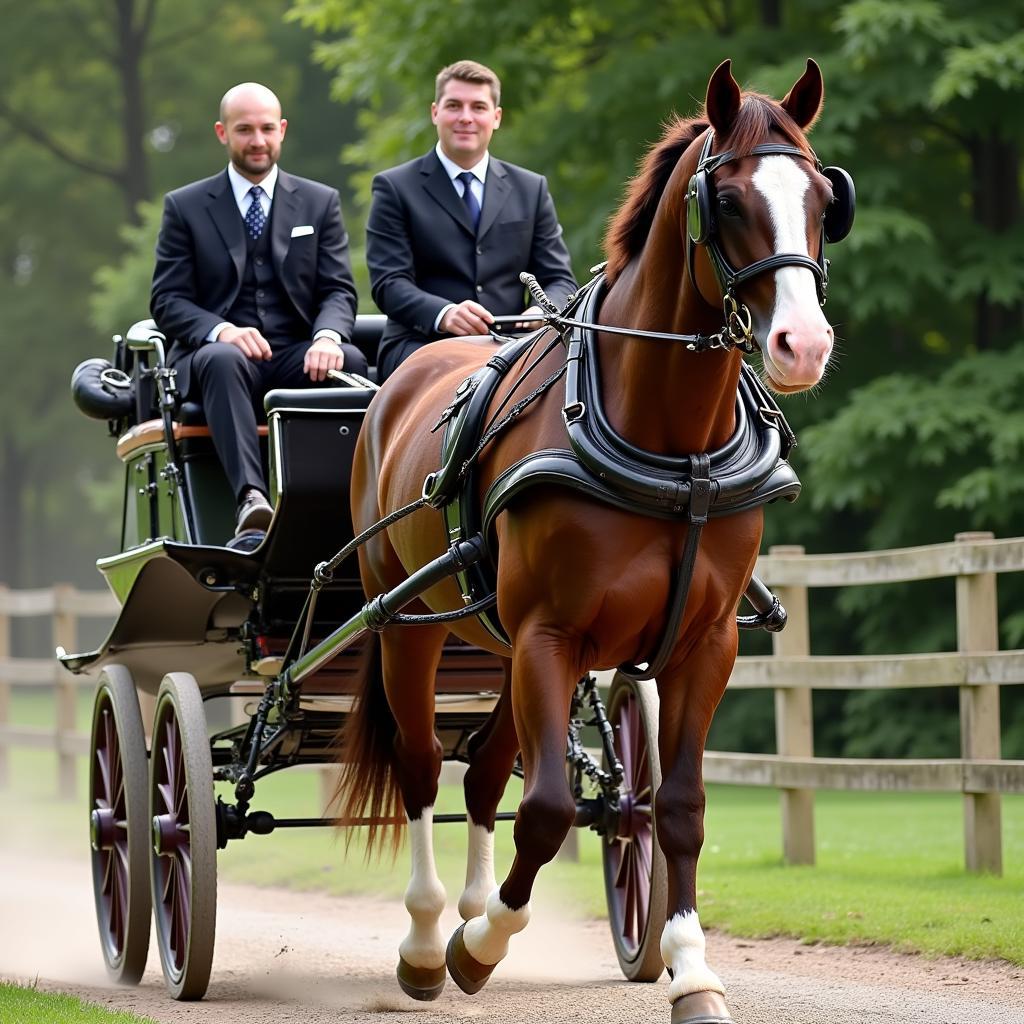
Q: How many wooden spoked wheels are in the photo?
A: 3